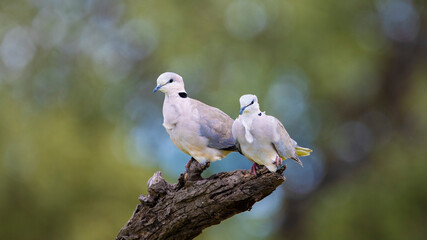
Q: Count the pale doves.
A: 2